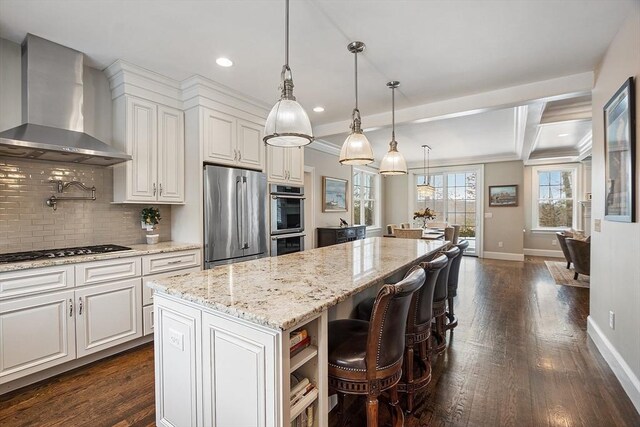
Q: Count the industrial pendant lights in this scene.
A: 3